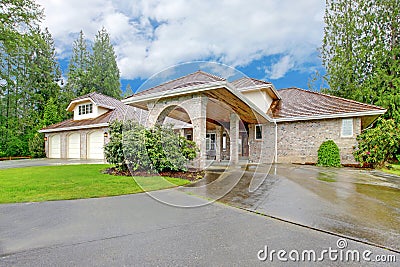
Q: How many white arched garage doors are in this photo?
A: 3